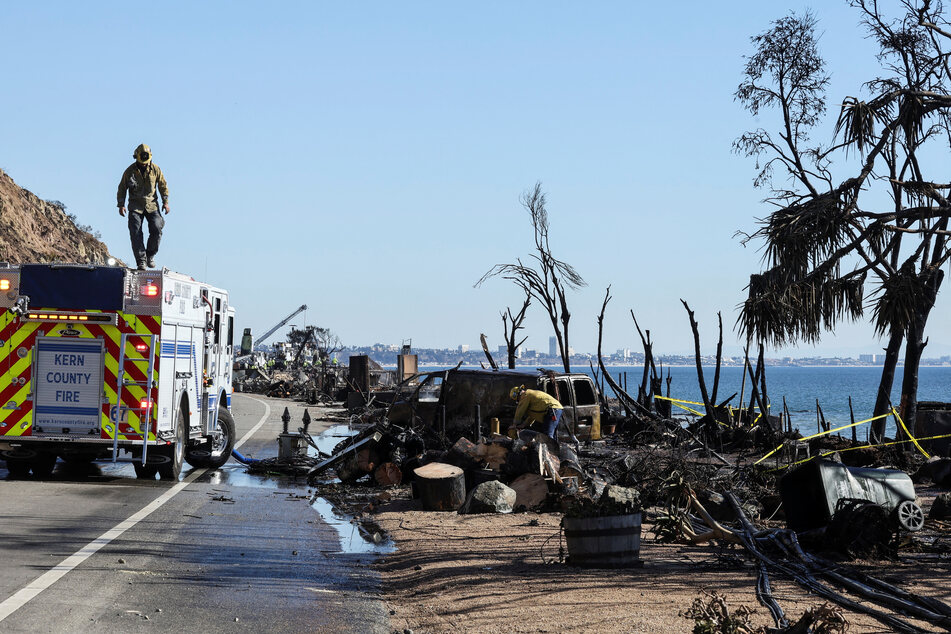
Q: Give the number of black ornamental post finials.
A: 2